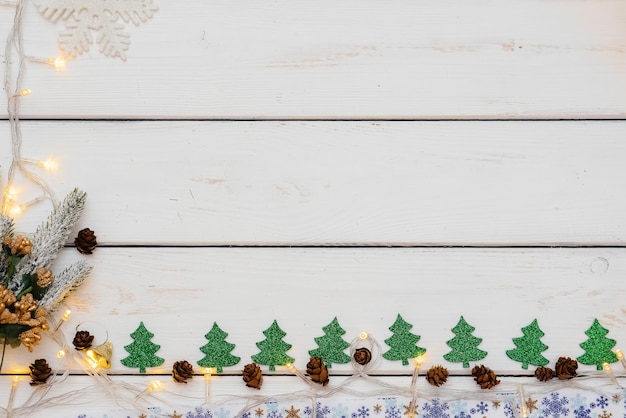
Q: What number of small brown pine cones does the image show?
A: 11